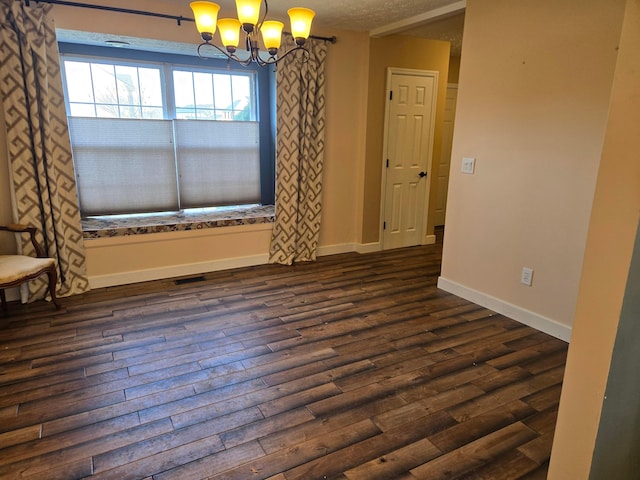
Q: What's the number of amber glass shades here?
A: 5